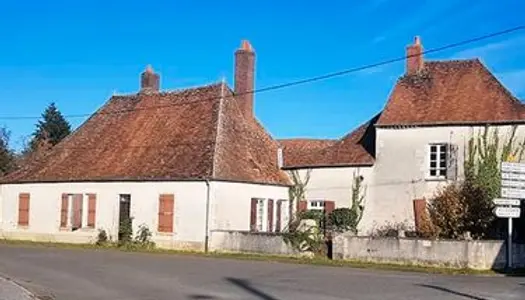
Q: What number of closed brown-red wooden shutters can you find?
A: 2